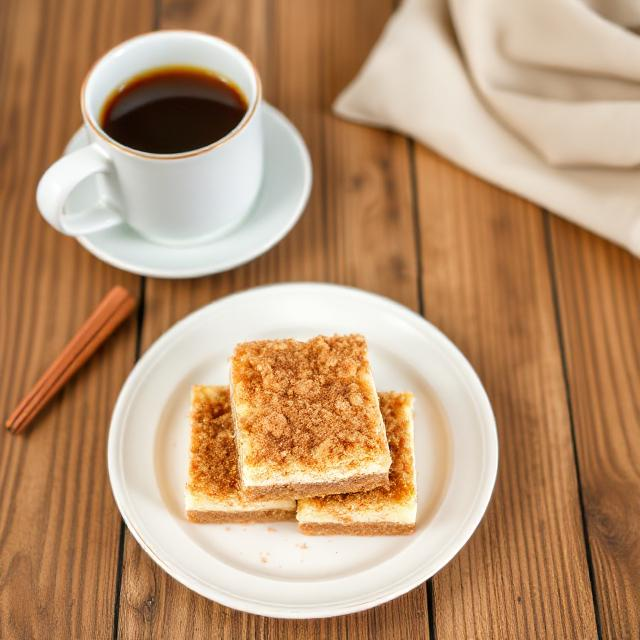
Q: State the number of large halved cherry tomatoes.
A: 0